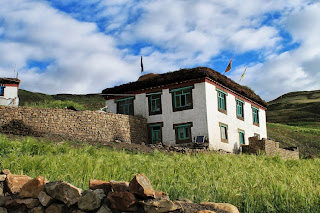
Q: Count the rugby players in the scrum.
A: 0